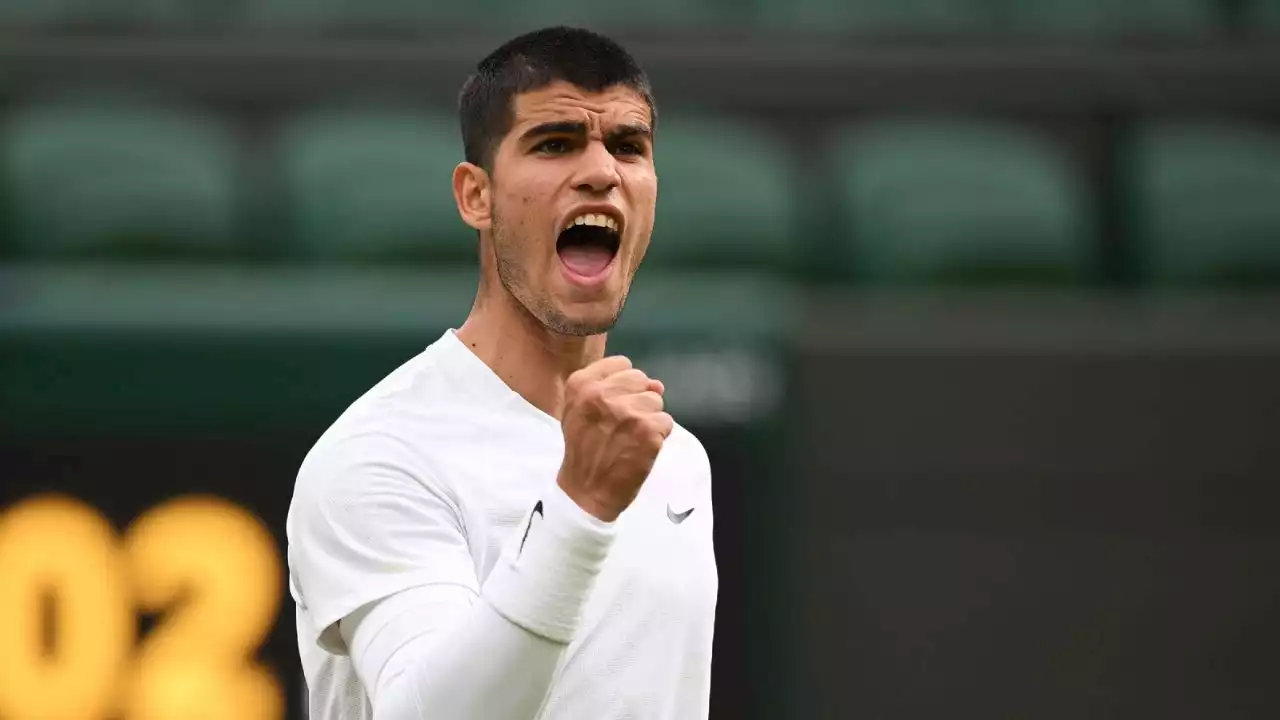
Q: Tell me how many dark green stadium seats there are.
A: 5